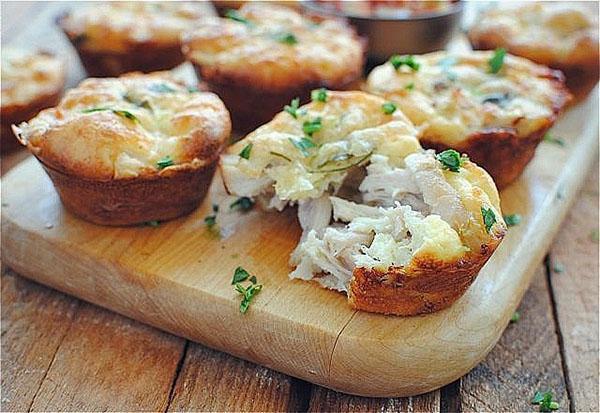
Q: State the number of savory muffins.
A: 7